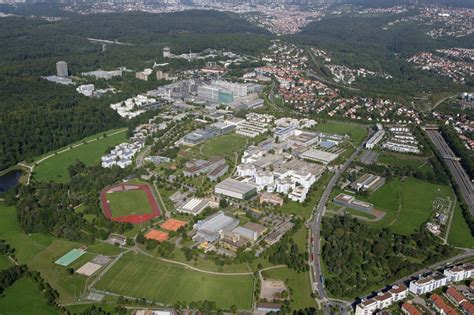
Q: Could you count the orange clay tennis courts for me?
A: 2